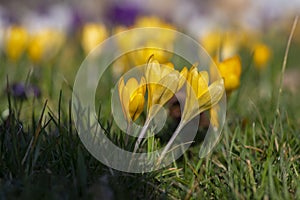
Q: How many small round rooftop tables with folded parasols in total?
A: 0